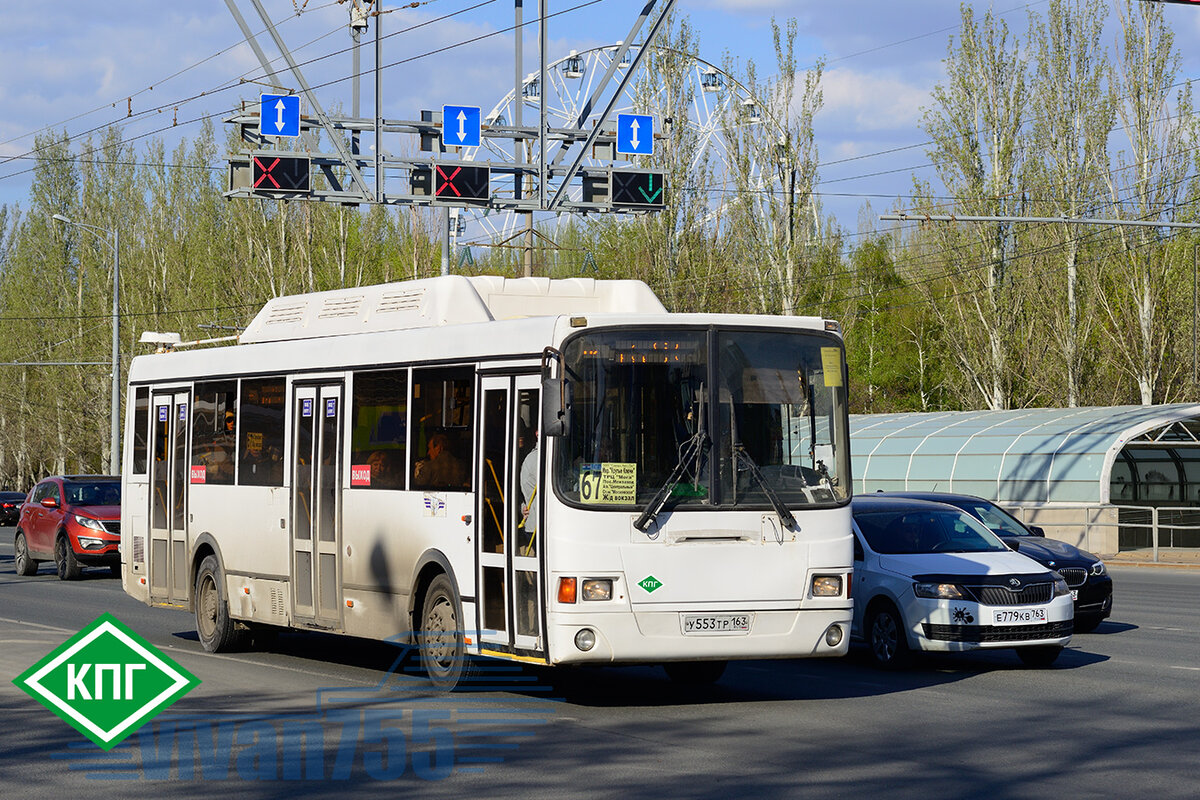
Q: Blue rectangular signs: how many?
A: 3